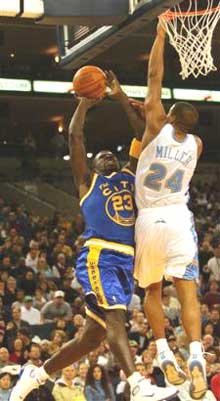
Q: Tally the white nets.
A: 1